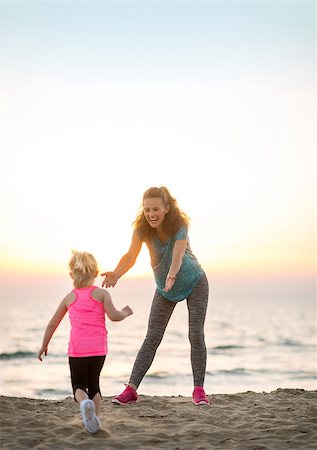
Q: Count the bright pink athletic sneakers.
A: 2